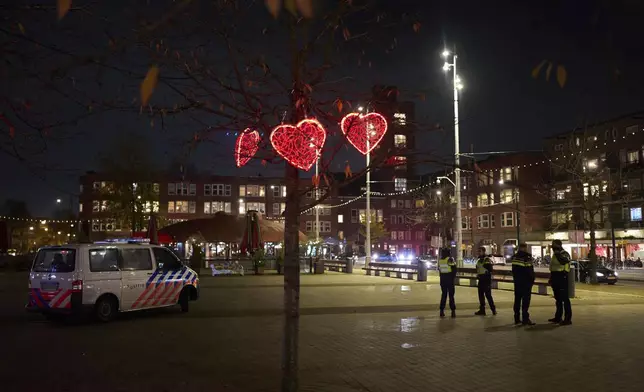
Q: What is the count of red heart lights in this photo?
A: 3